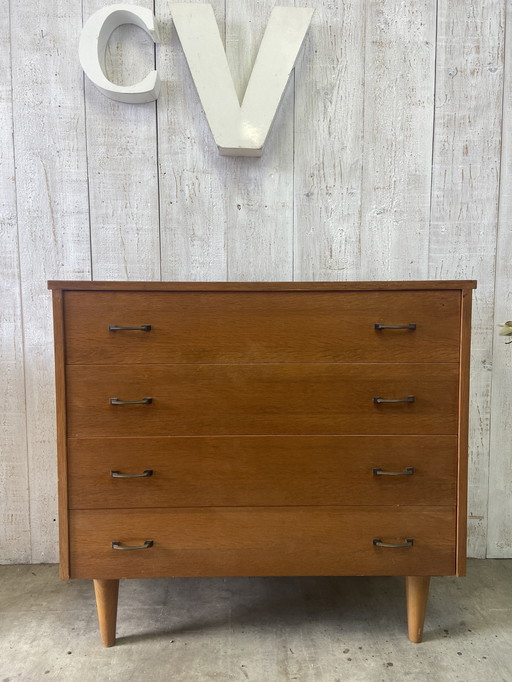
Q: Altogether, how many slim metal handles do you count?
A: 8